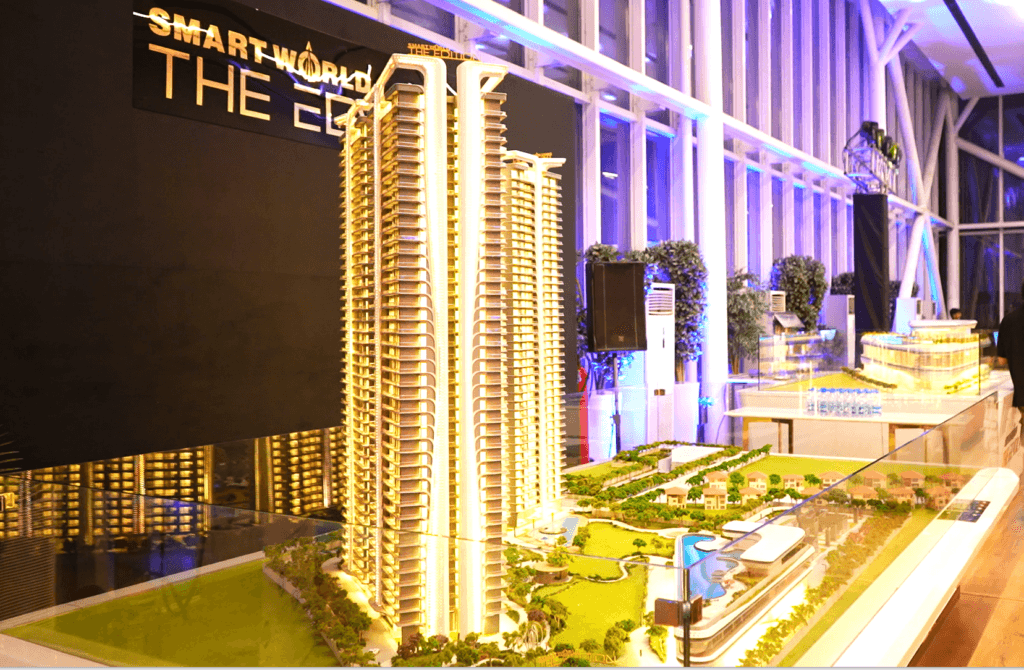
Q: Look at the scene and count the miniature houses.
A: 14